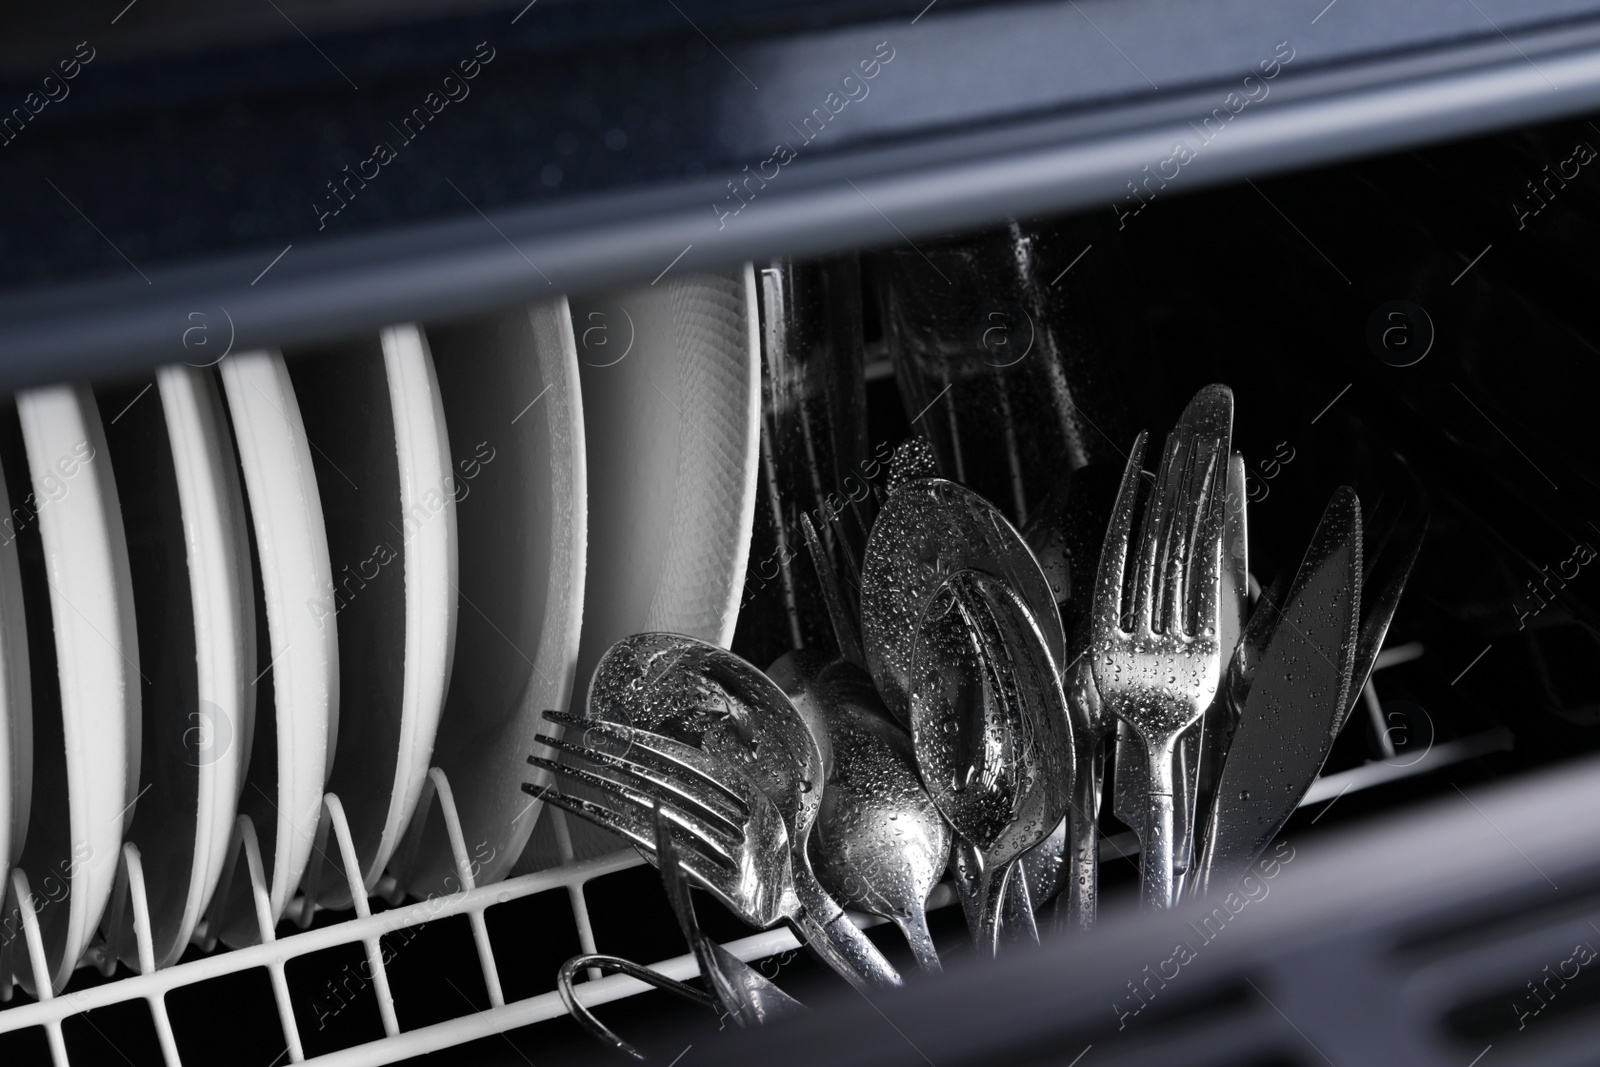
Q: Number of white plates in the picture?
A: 7